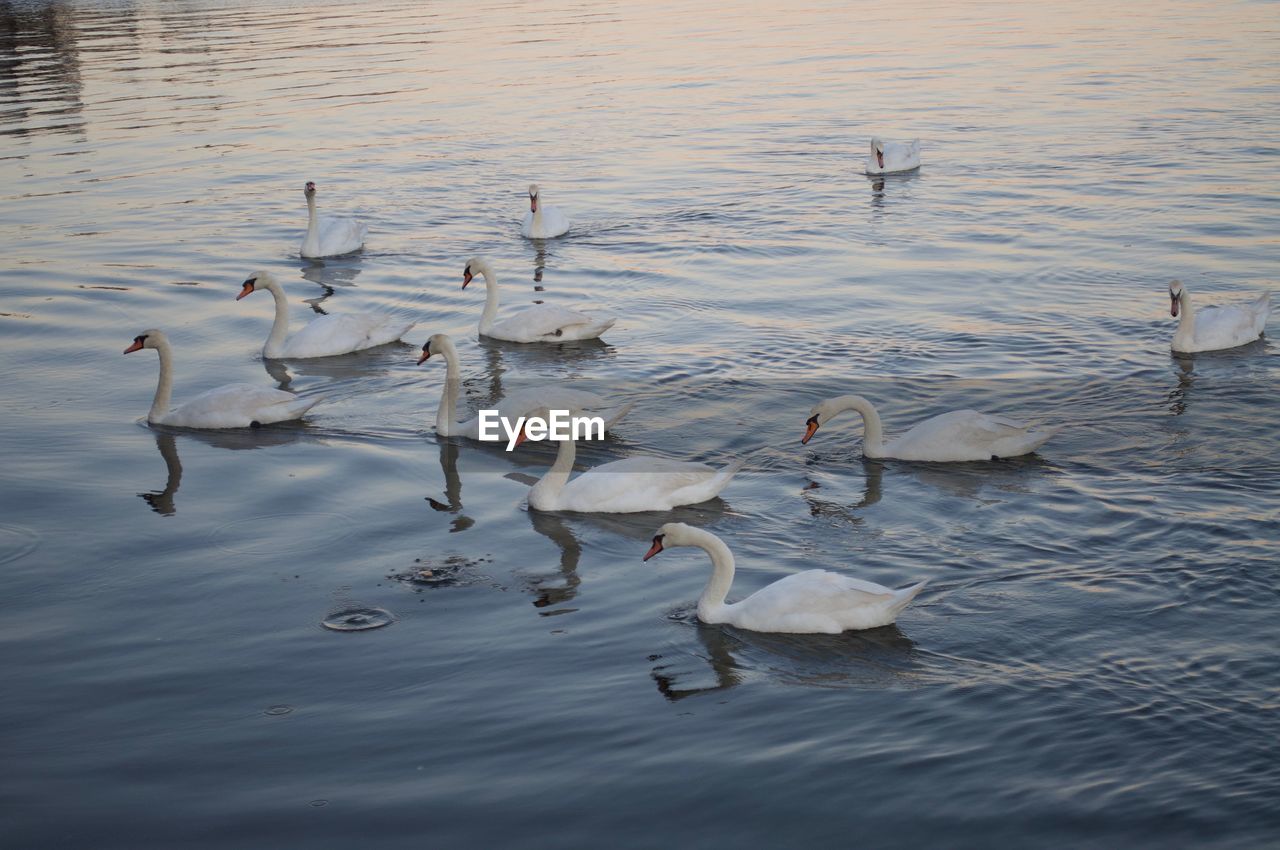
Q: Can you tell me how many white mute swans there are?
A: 11